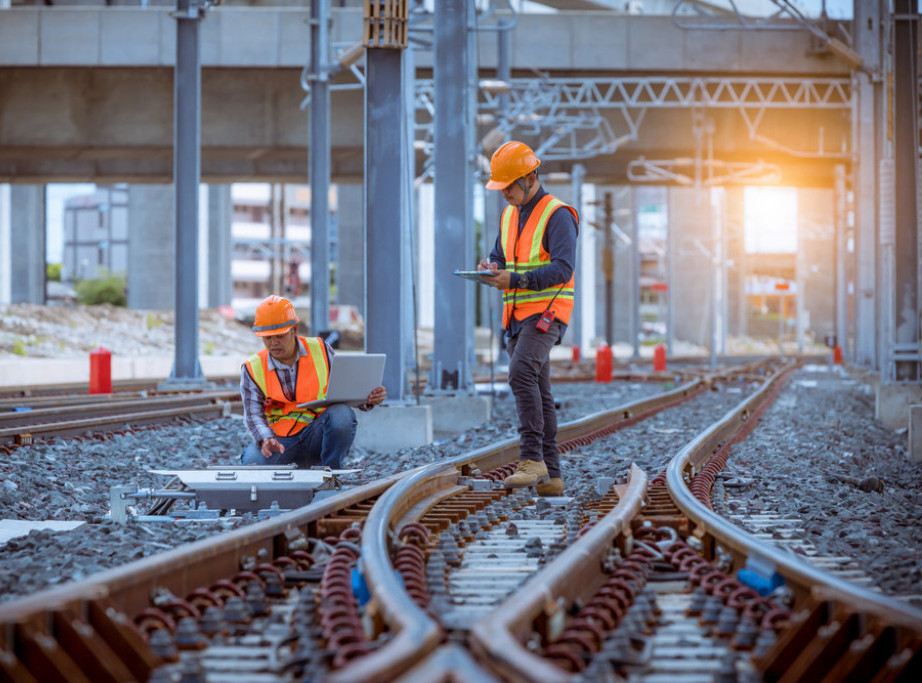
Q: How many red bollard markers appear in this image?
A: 5